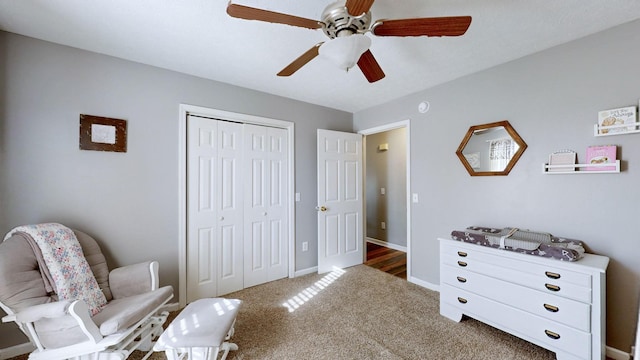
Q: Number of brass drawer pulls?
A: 8